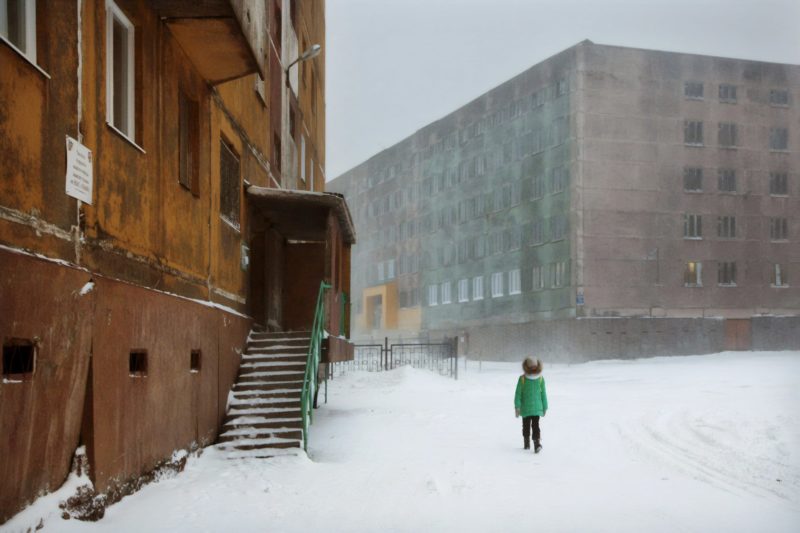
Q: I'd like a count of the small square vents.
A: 3